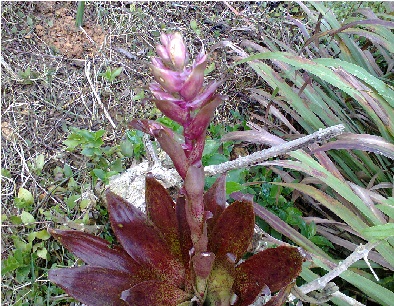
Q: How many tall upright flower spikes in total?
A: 1